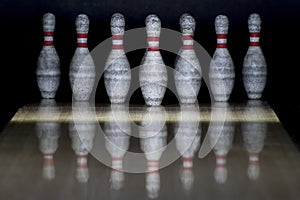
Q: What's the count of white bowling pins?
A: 7